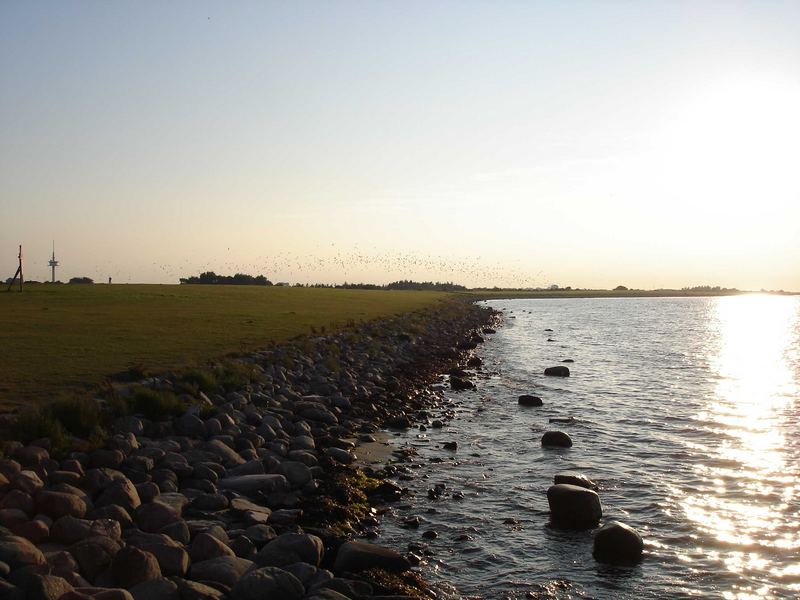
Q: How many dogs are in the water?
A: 0